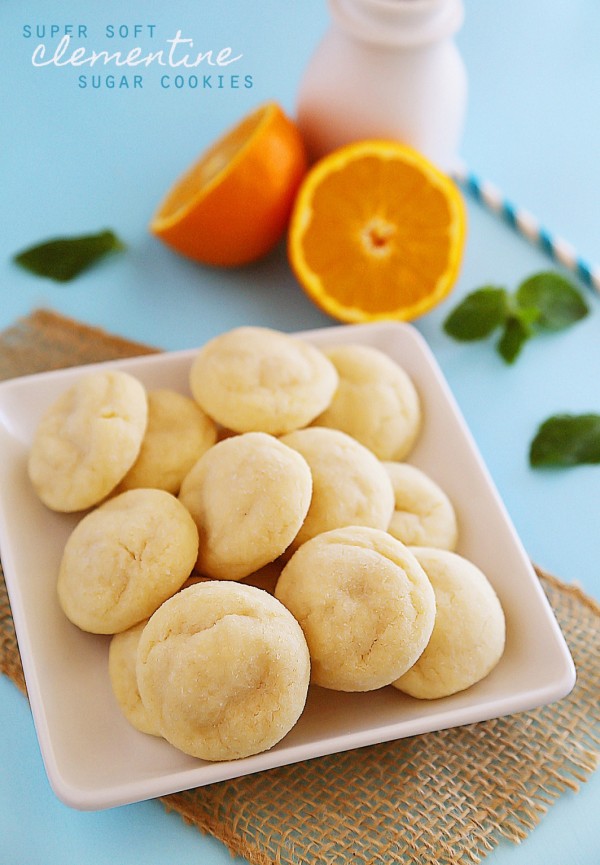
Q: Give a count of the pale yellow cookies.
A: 12